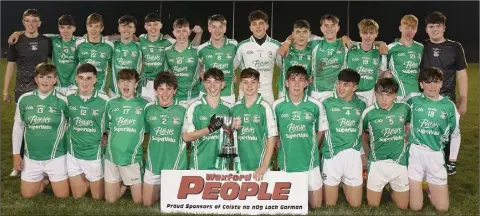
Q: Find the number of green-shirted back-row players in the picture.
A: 10